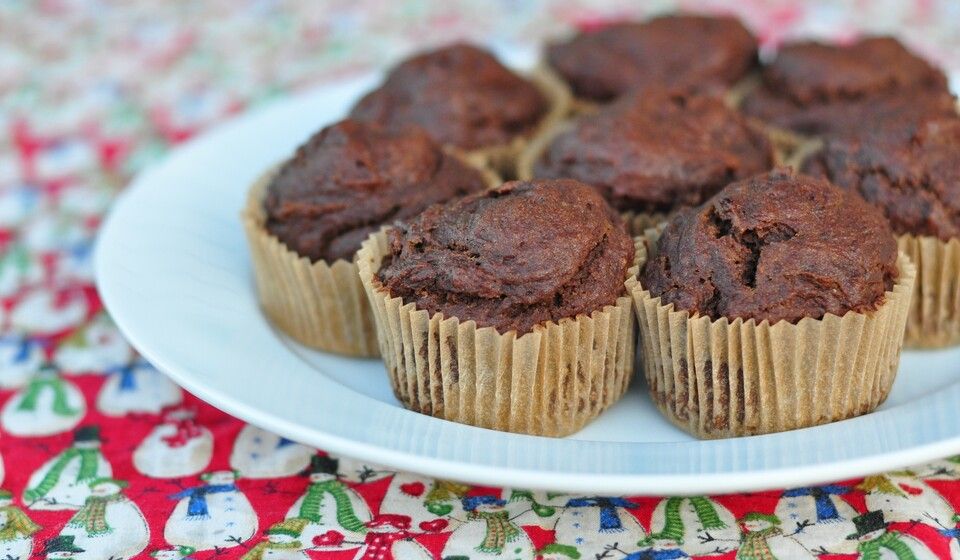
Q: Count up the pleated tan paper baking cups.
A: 8